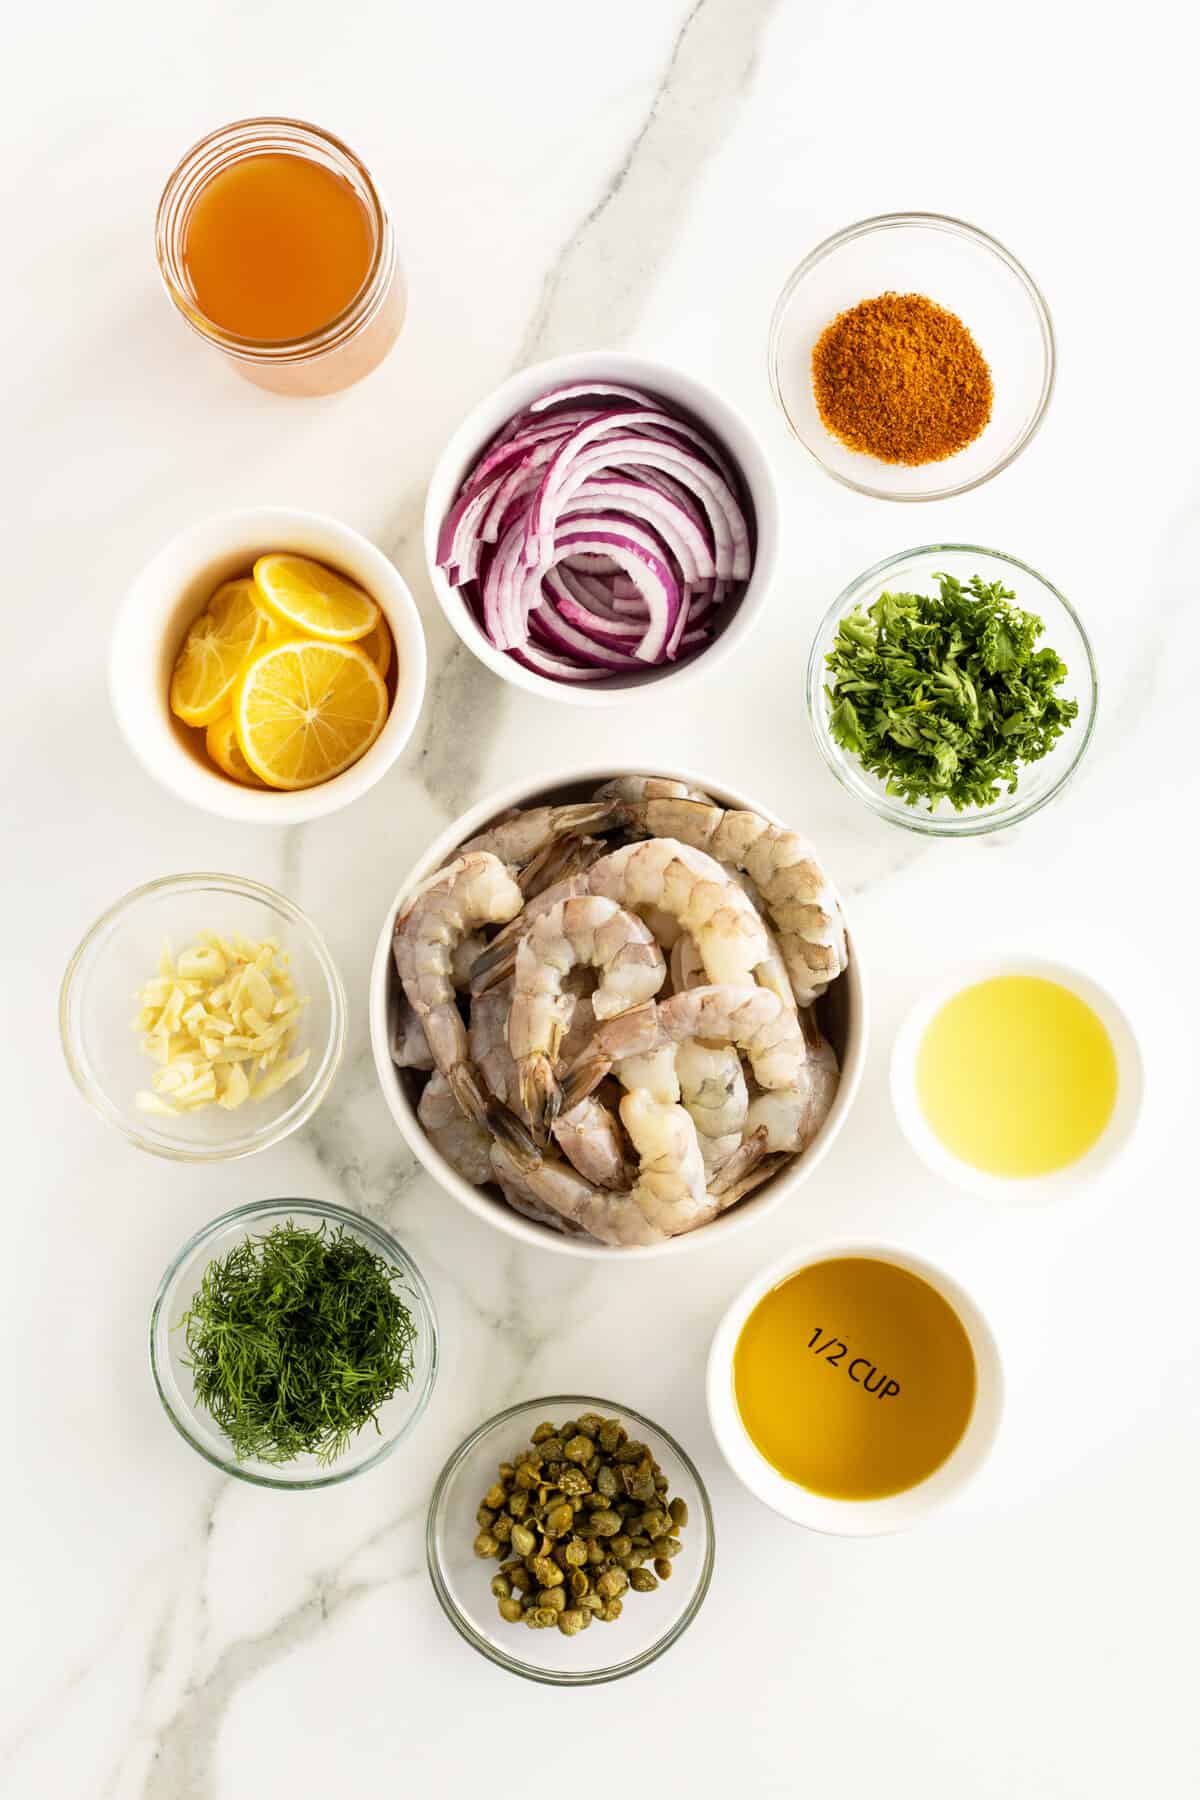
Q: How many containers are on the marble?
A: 11